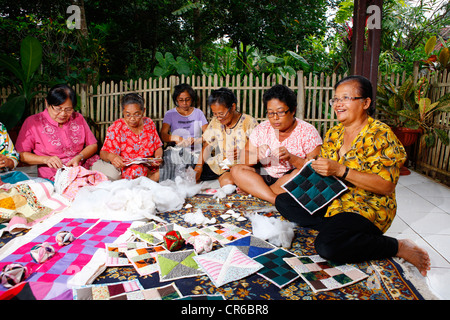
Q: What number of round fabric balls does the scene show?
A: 4